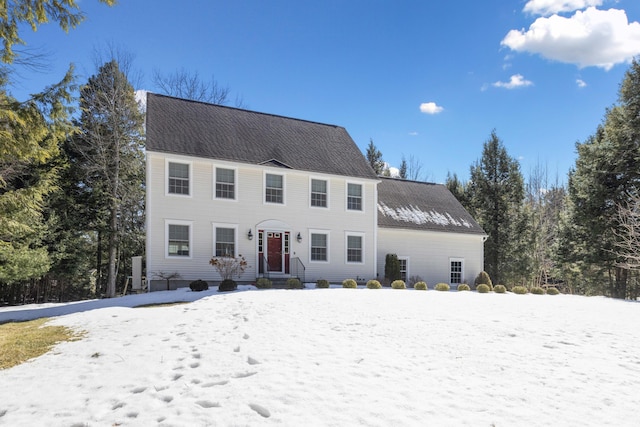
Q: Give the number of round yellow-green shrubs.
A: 14